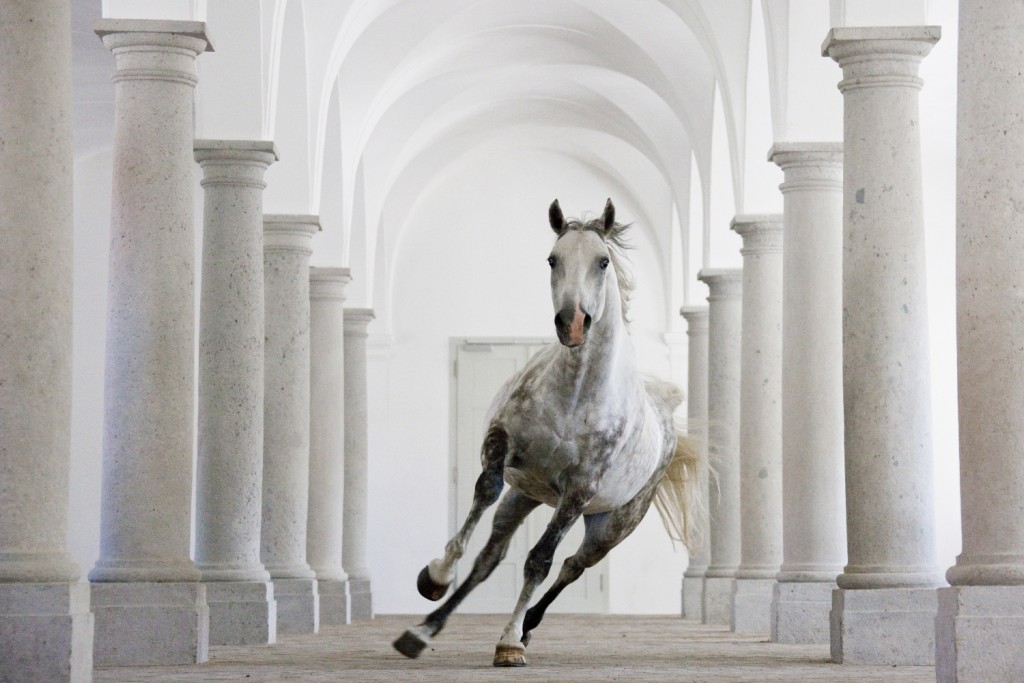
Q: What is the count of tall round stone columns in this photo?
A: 12